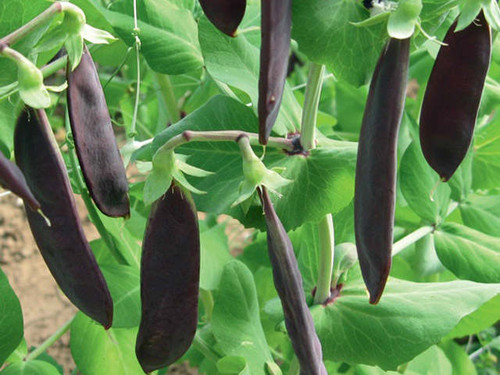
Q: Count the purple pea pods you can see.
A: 9